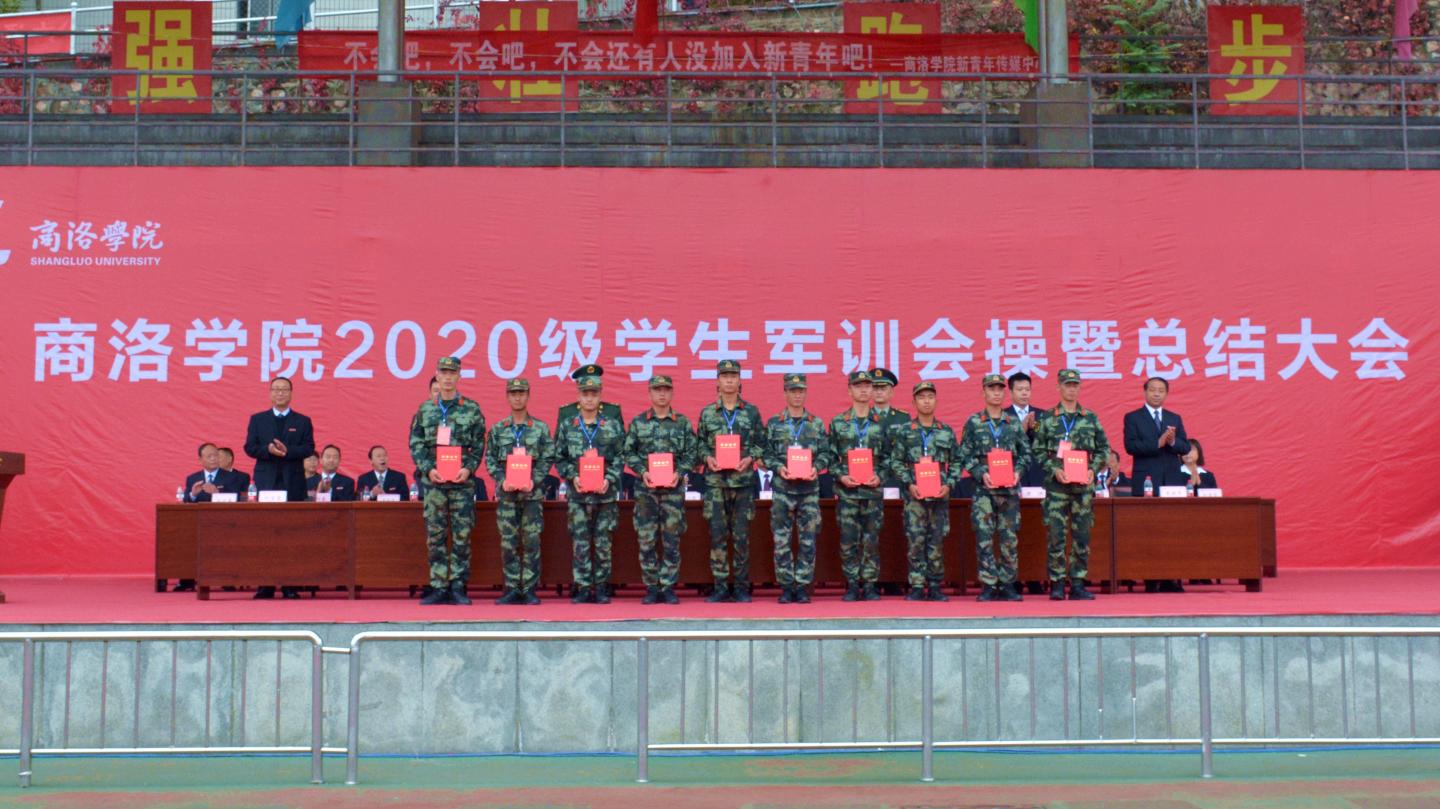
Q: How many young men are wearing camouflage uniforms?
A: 10